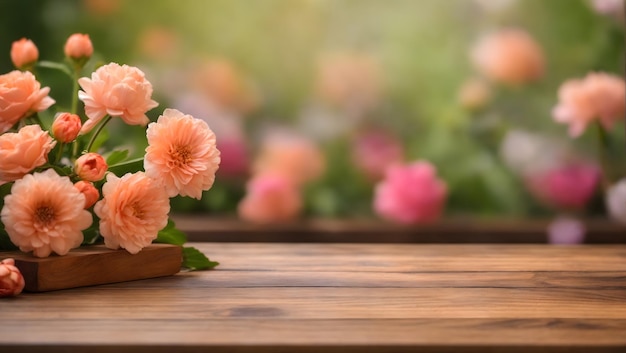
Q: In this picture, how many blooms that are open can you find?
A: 6